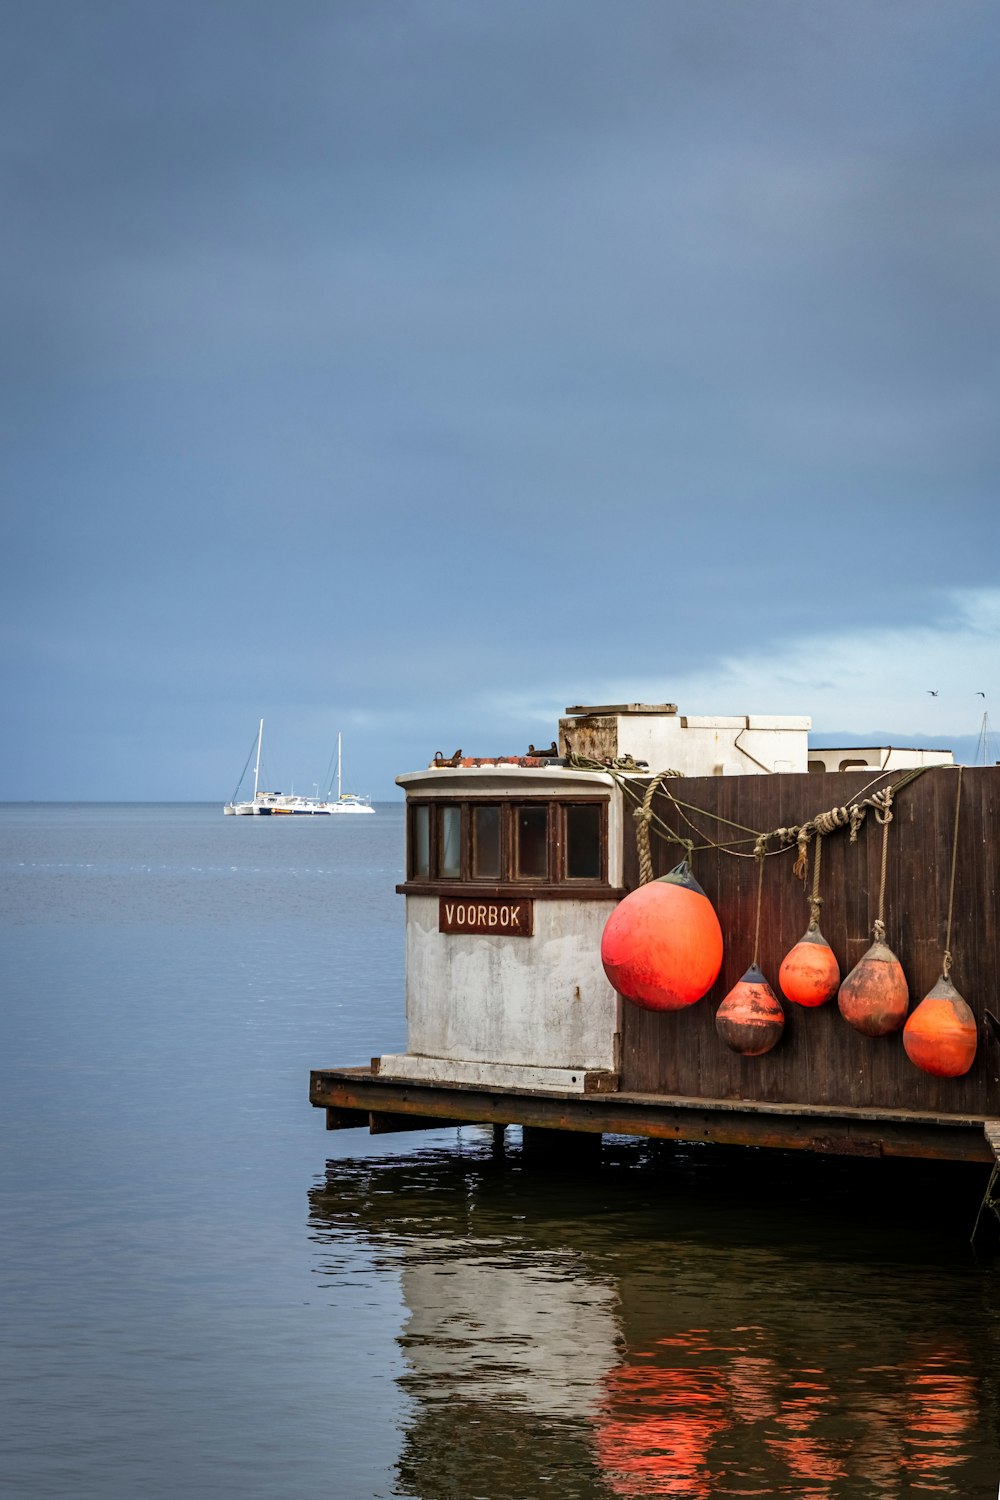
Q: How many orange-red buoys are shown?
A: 5